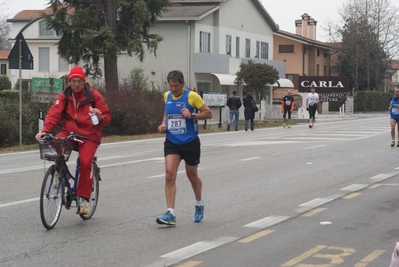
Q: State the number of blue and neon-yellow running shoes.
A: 2